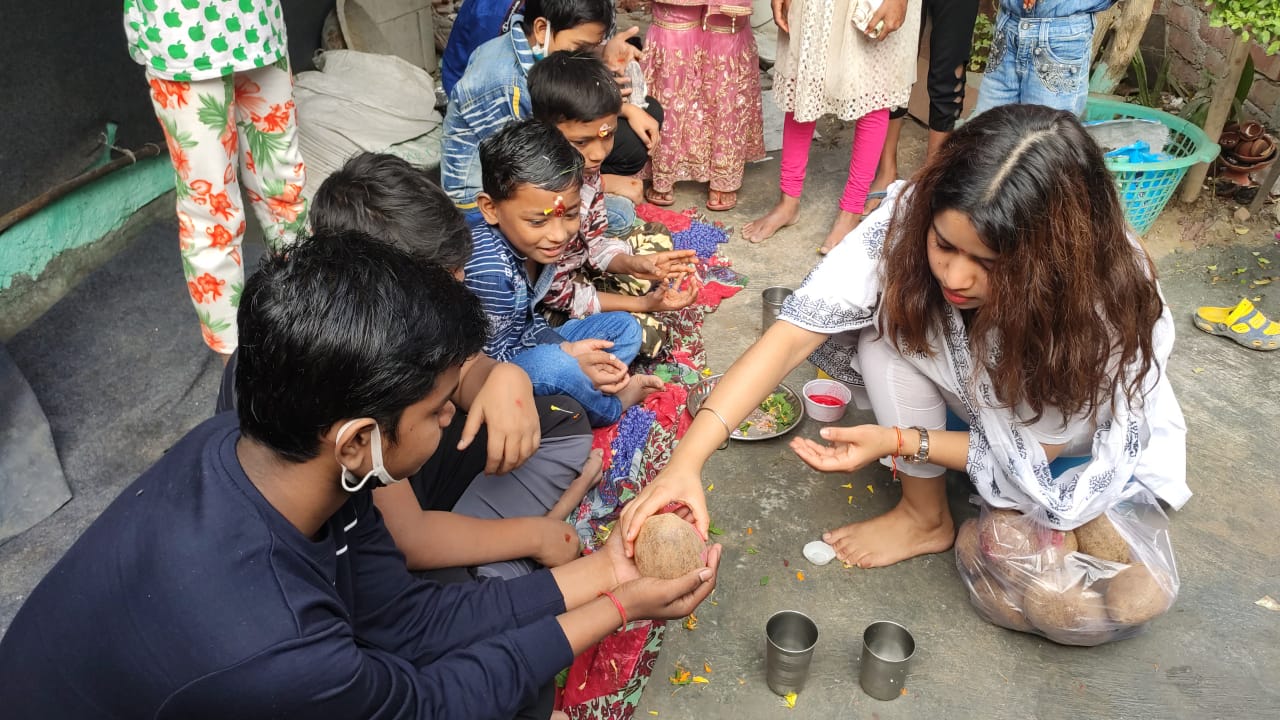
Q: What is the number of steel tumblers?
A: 3